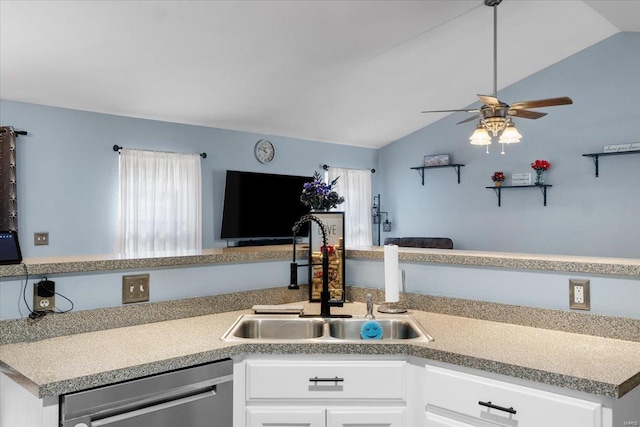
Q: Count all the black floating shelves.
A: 3